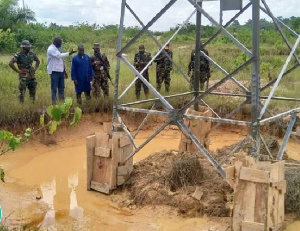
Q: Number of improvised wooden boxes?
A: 3